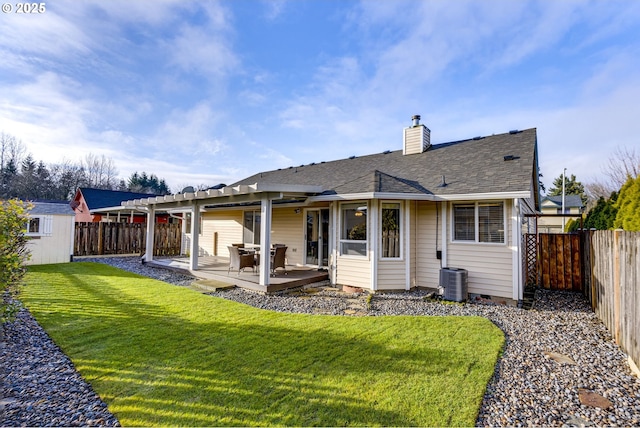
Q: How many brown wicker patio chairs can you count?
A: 4